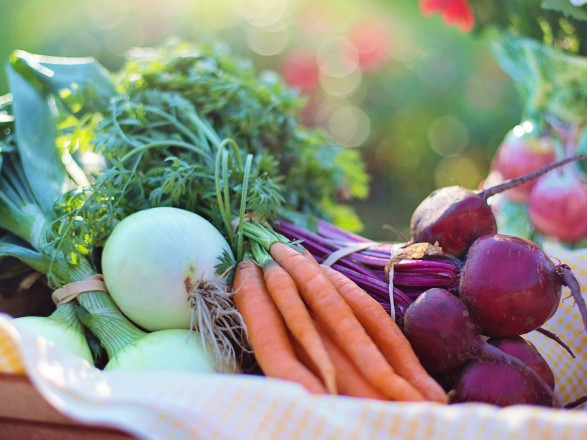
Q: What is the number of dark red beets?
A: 5